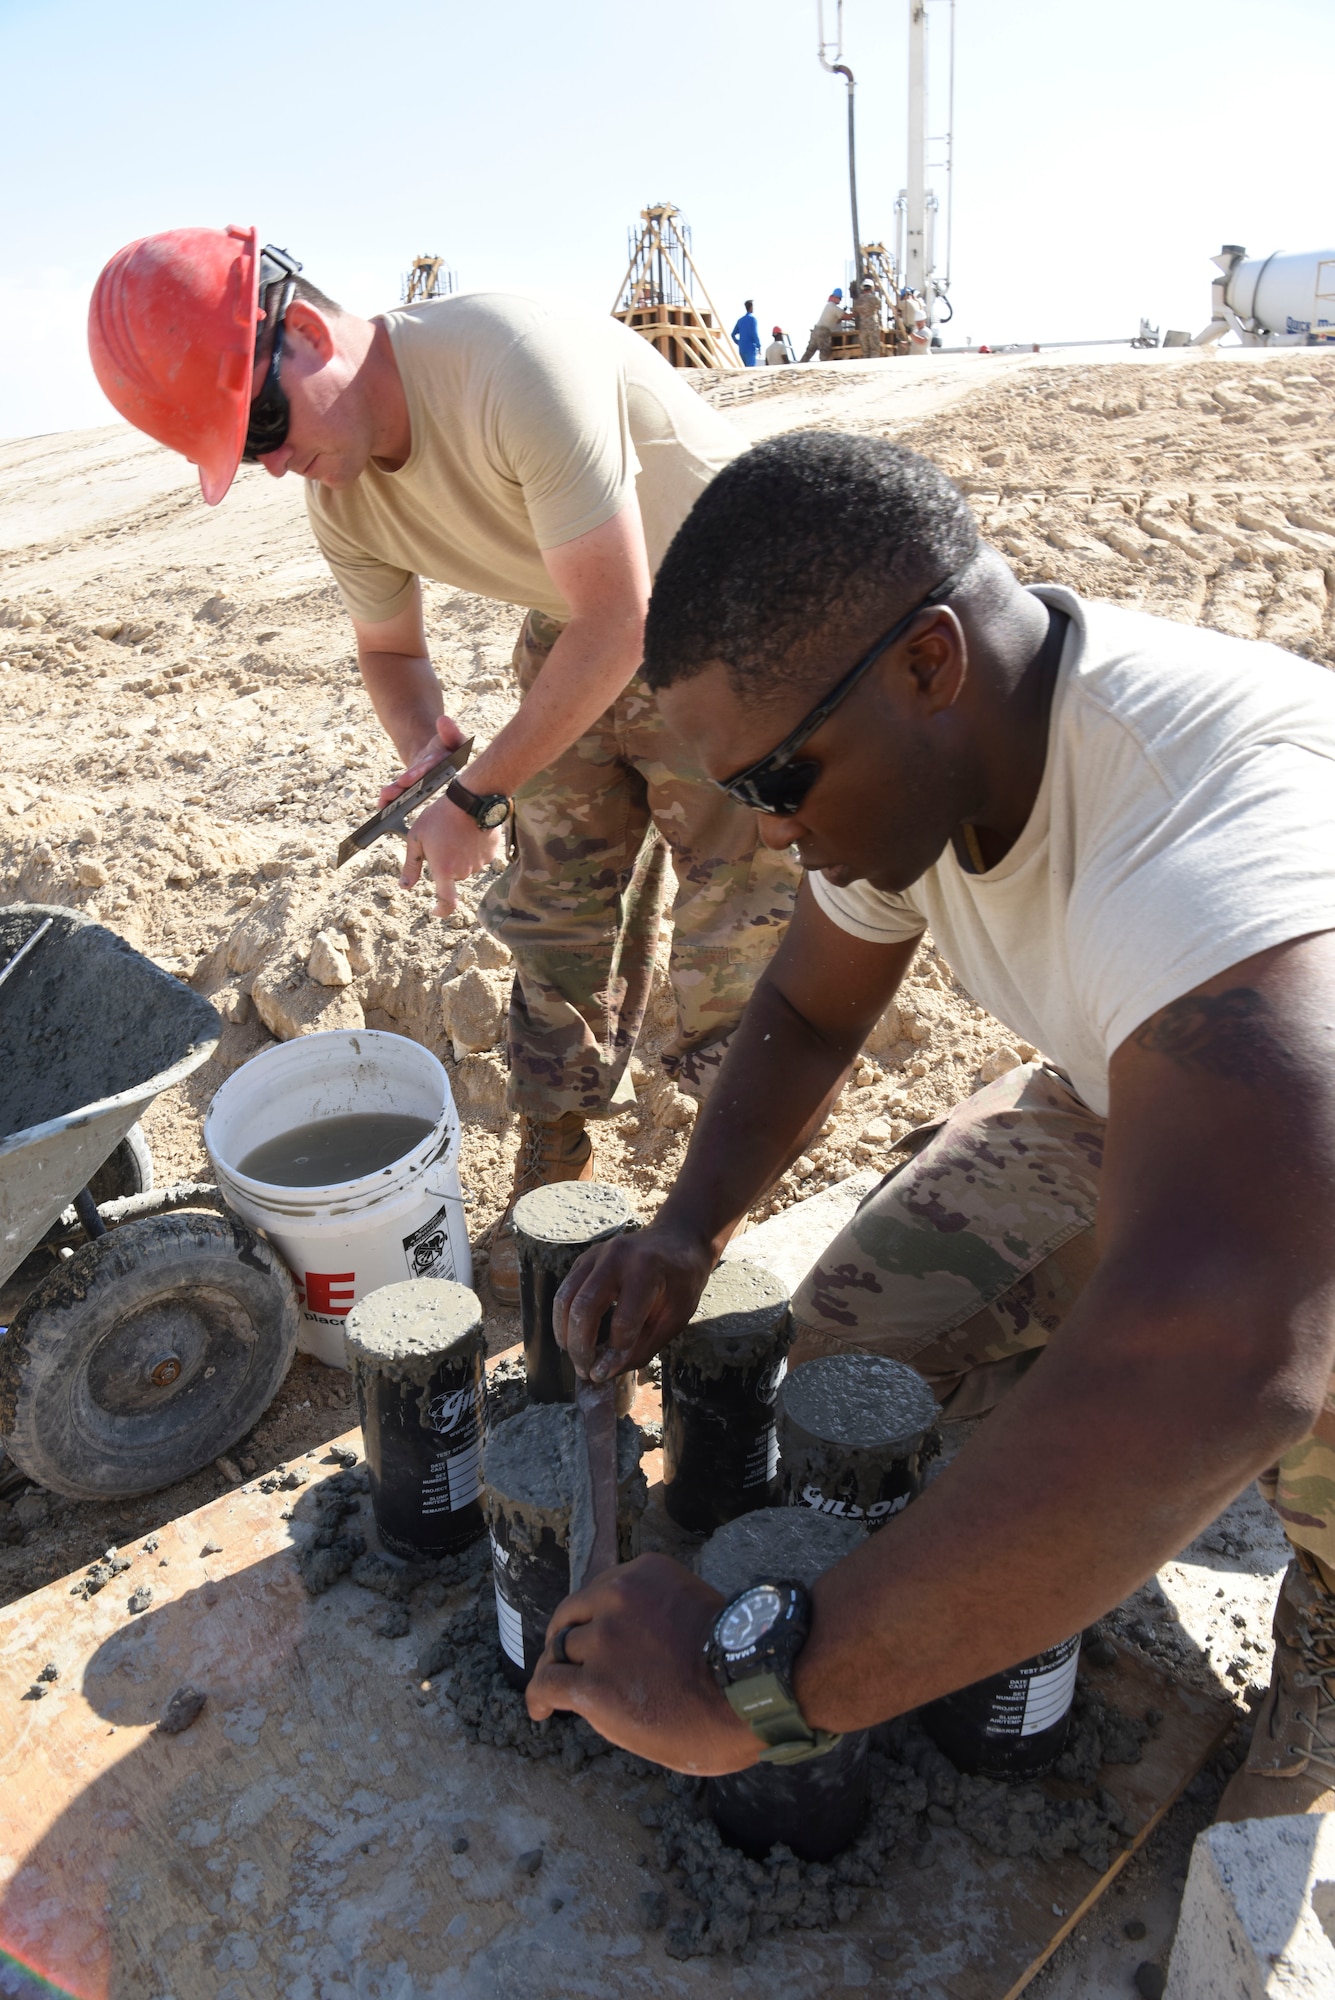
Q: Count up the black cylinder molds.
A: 7